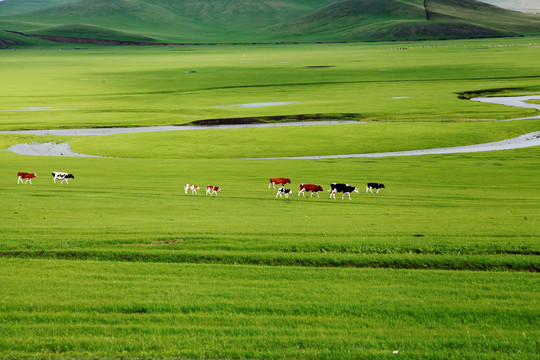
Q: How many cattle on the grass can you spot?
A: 9